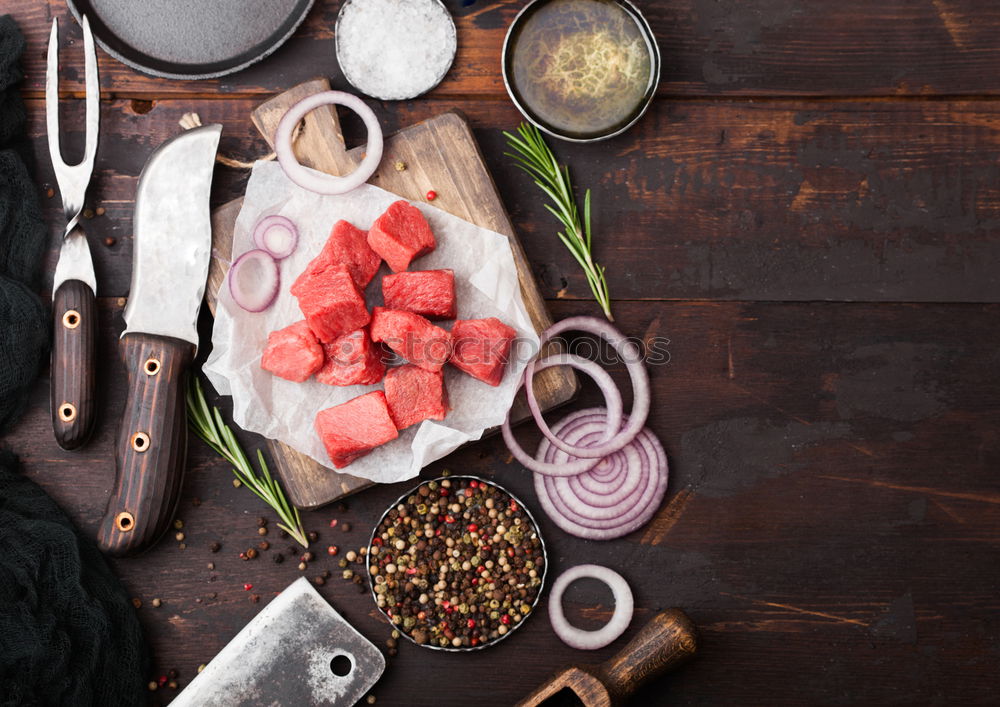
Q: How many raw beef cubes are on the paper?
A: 10